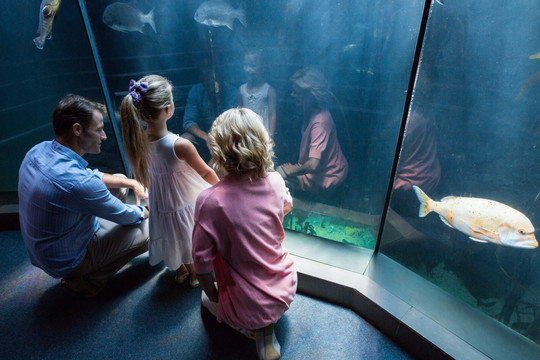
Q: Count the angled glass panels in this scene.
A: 3